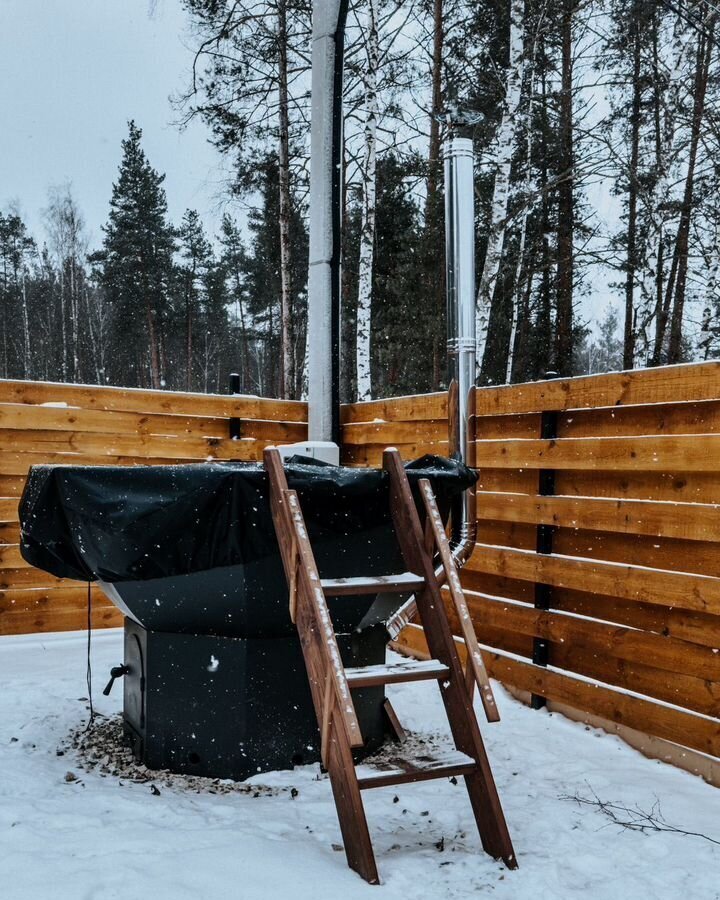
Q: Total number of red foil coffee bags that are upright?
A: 0